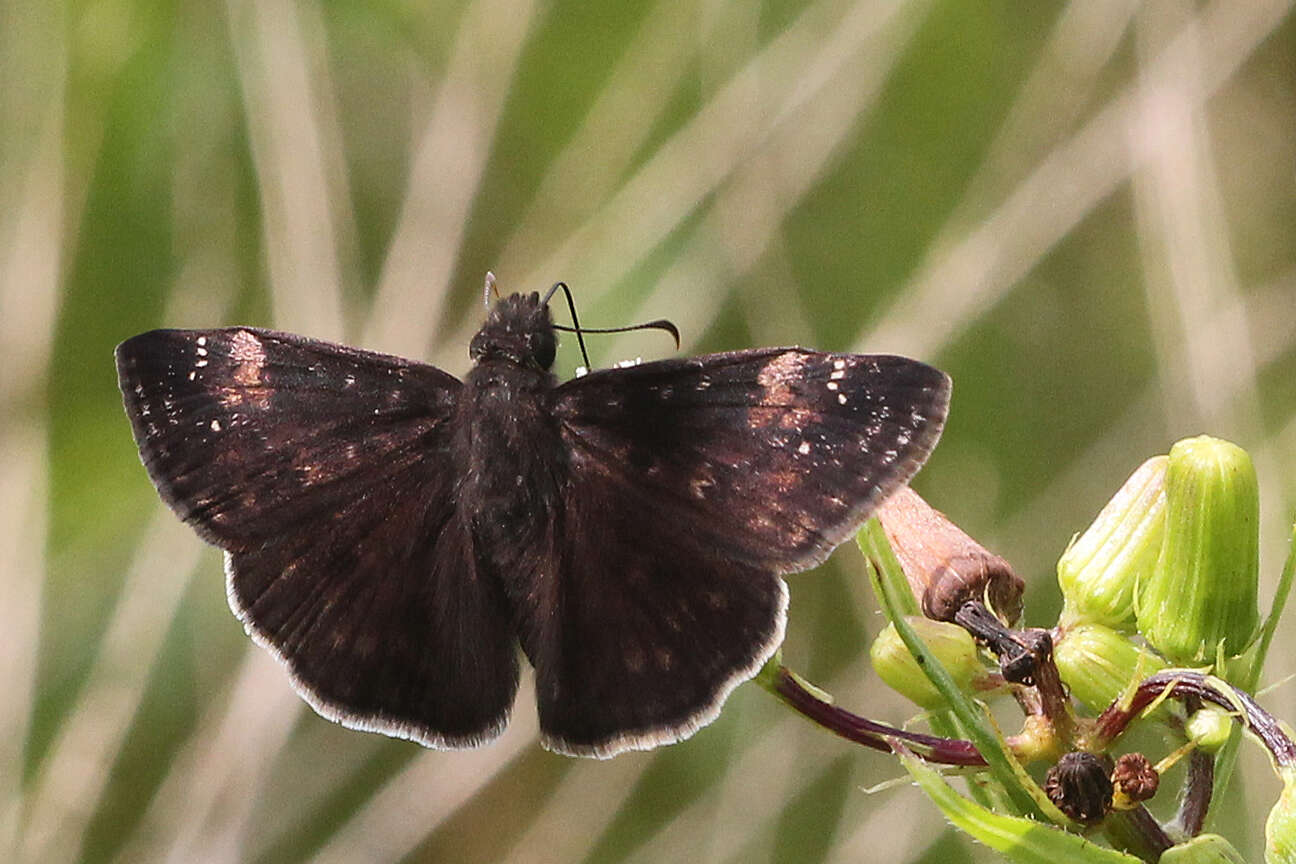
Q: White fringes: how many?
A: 2